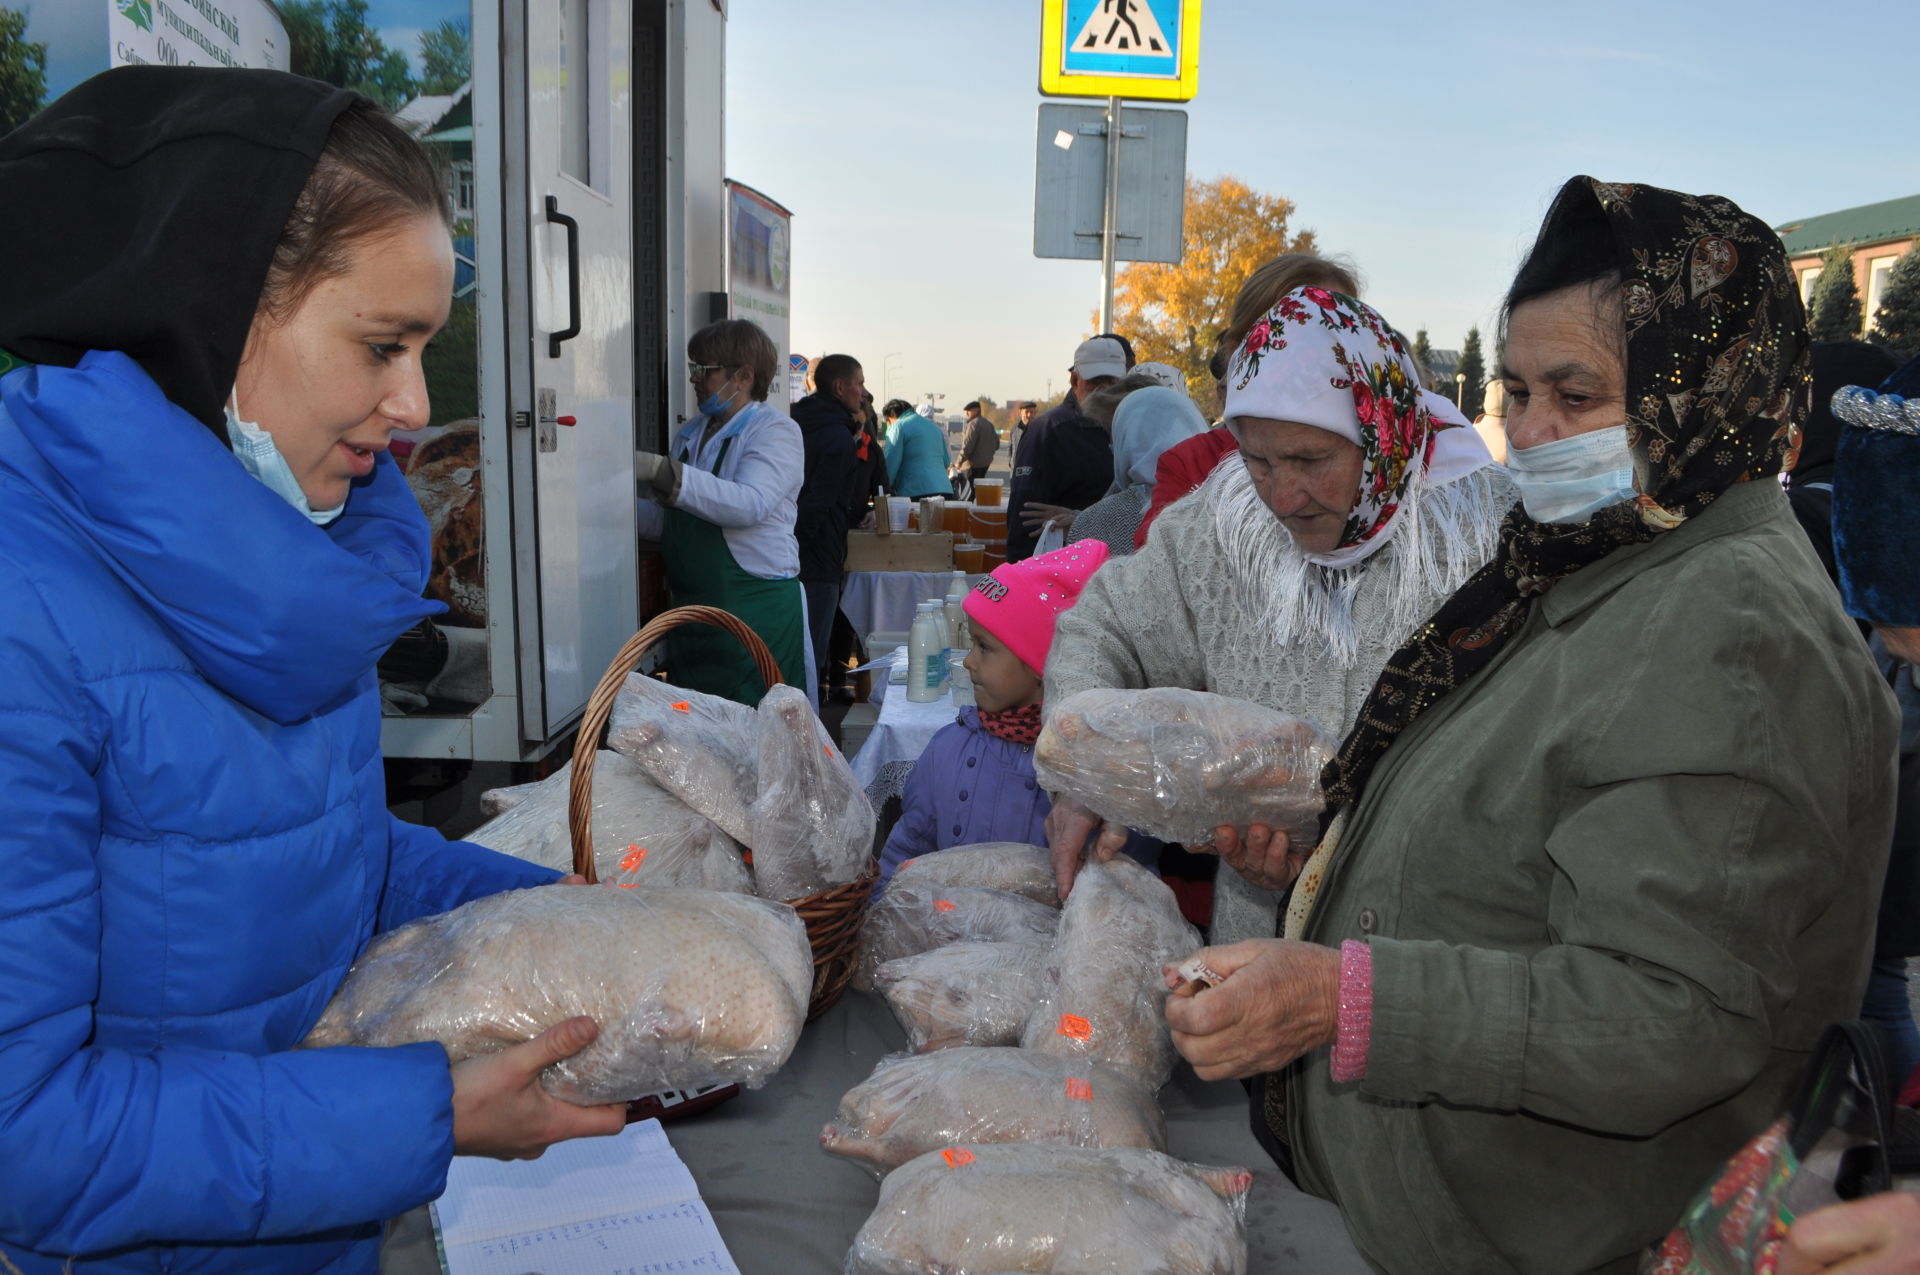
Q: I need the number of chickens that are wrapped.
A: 11